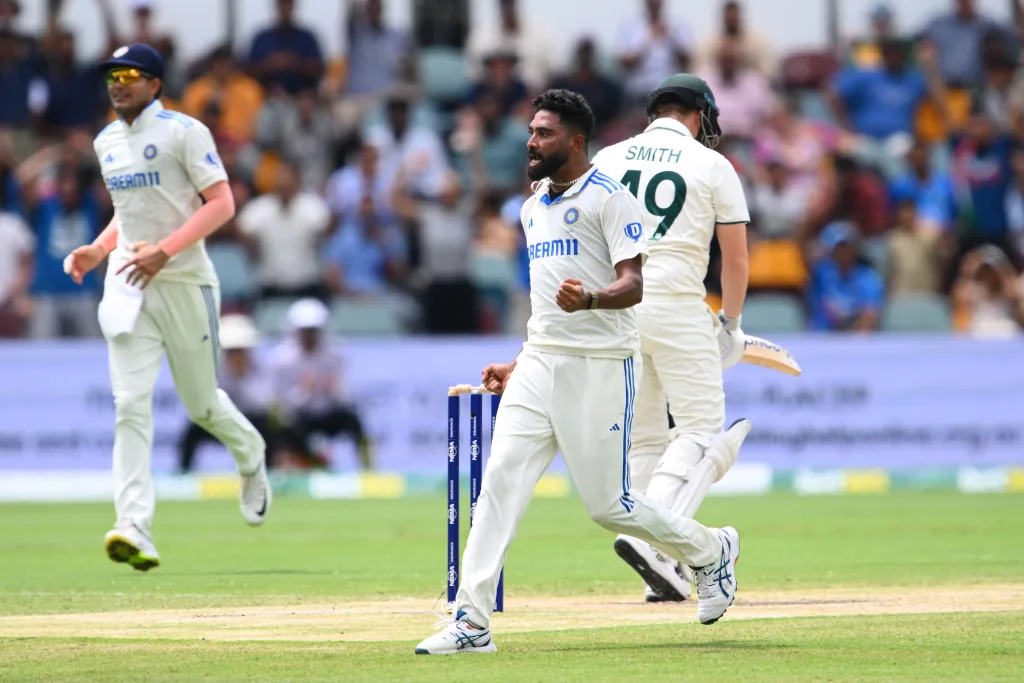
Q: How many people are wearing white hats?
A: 2